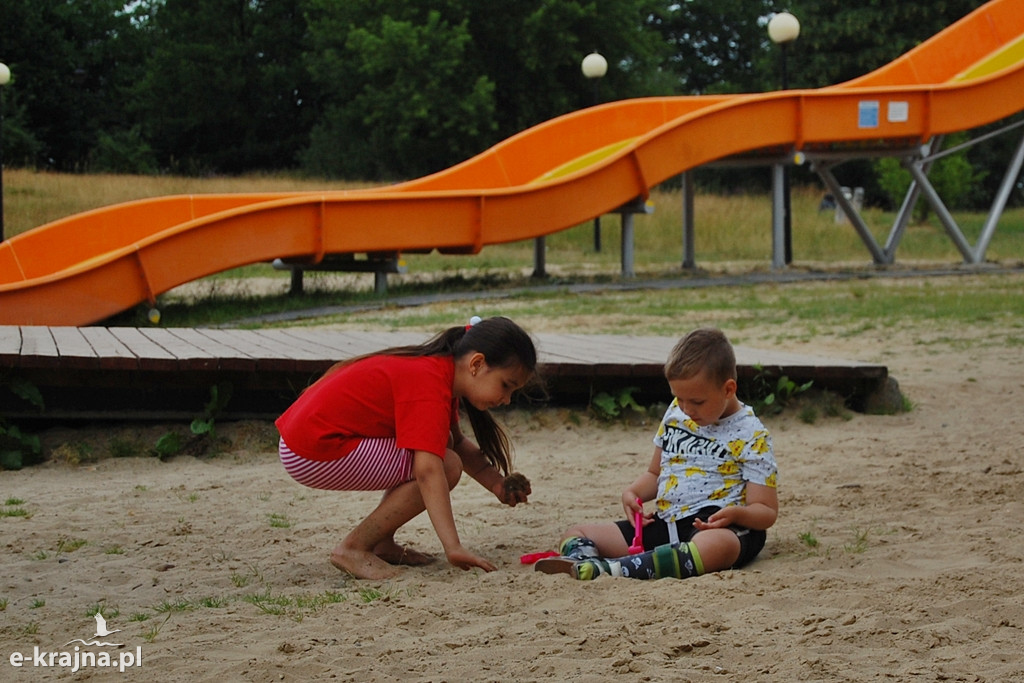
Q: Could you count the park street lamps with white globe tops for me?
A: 3